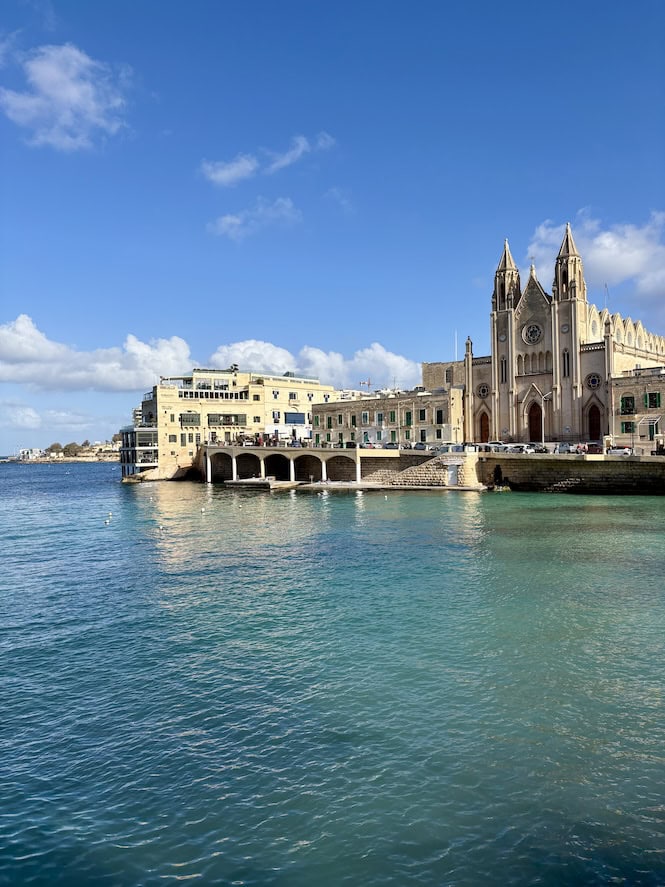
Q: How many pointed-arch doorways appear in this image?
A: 3